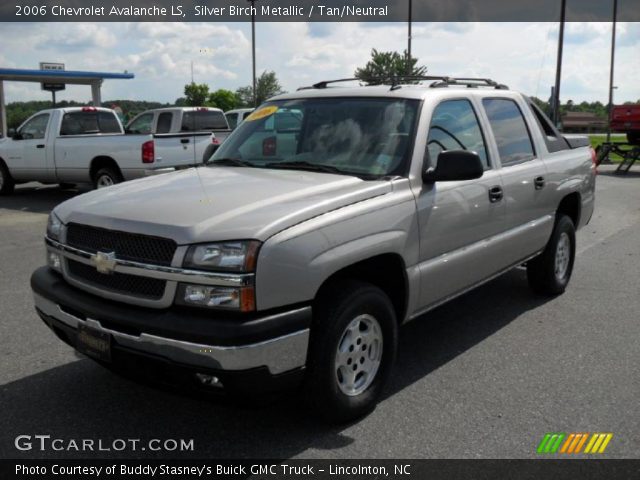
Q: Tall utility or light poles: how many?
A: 4